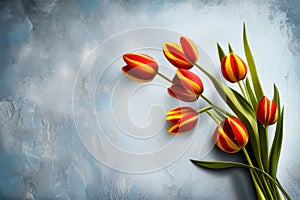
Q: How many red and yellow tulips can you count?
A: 7